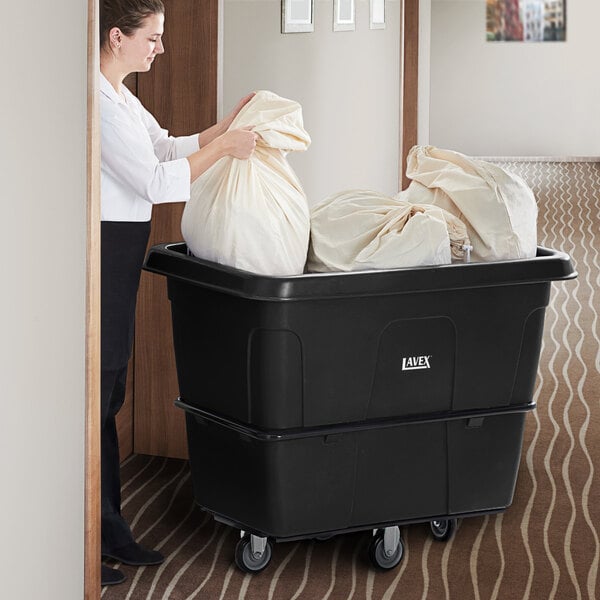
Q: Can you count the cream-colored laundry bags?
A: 3